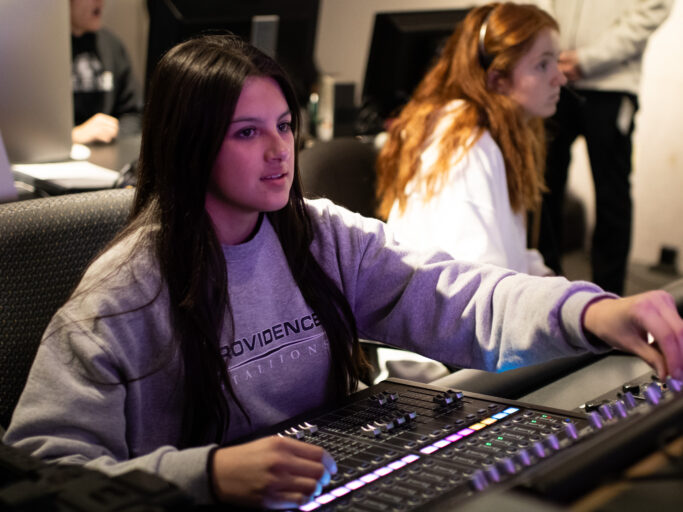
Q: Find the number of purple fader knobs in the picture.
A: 13